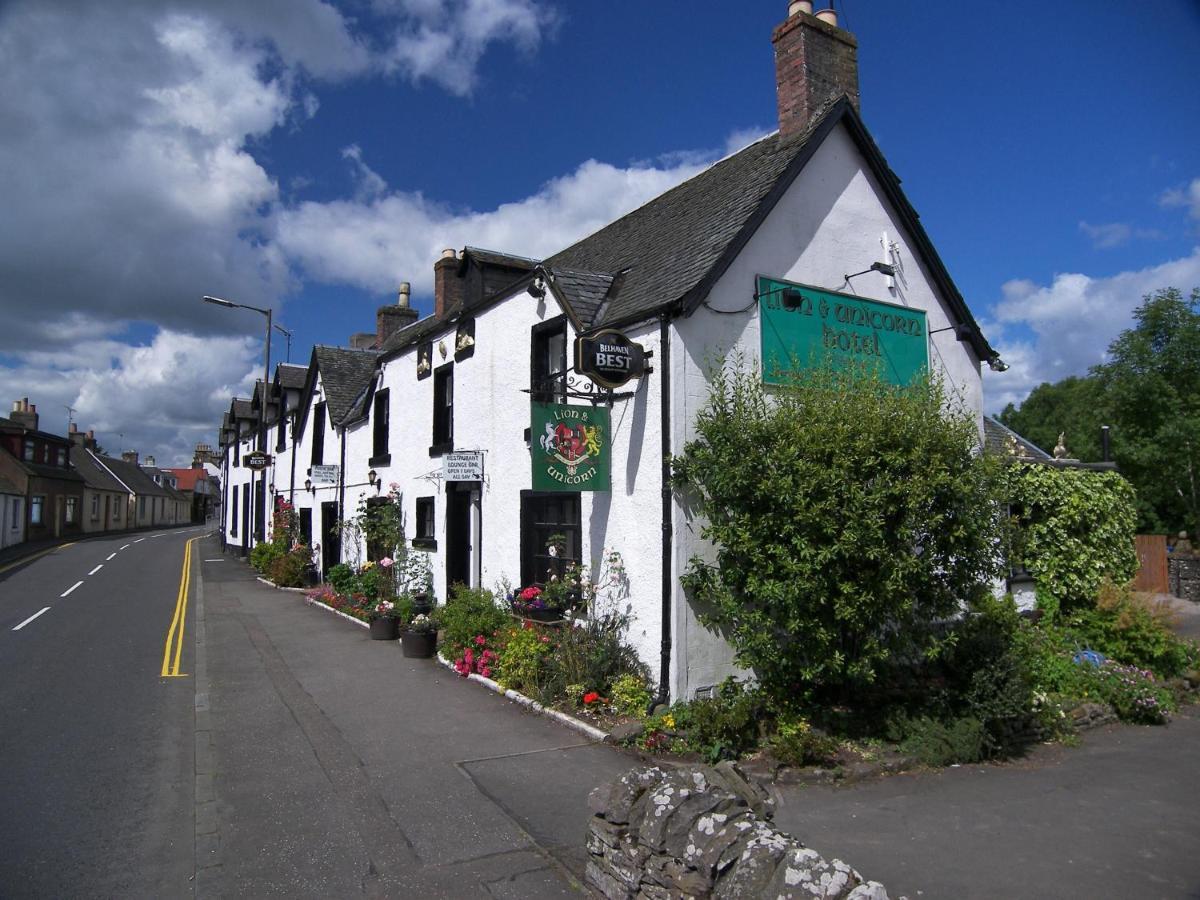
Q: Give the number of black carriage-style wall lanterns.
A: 3